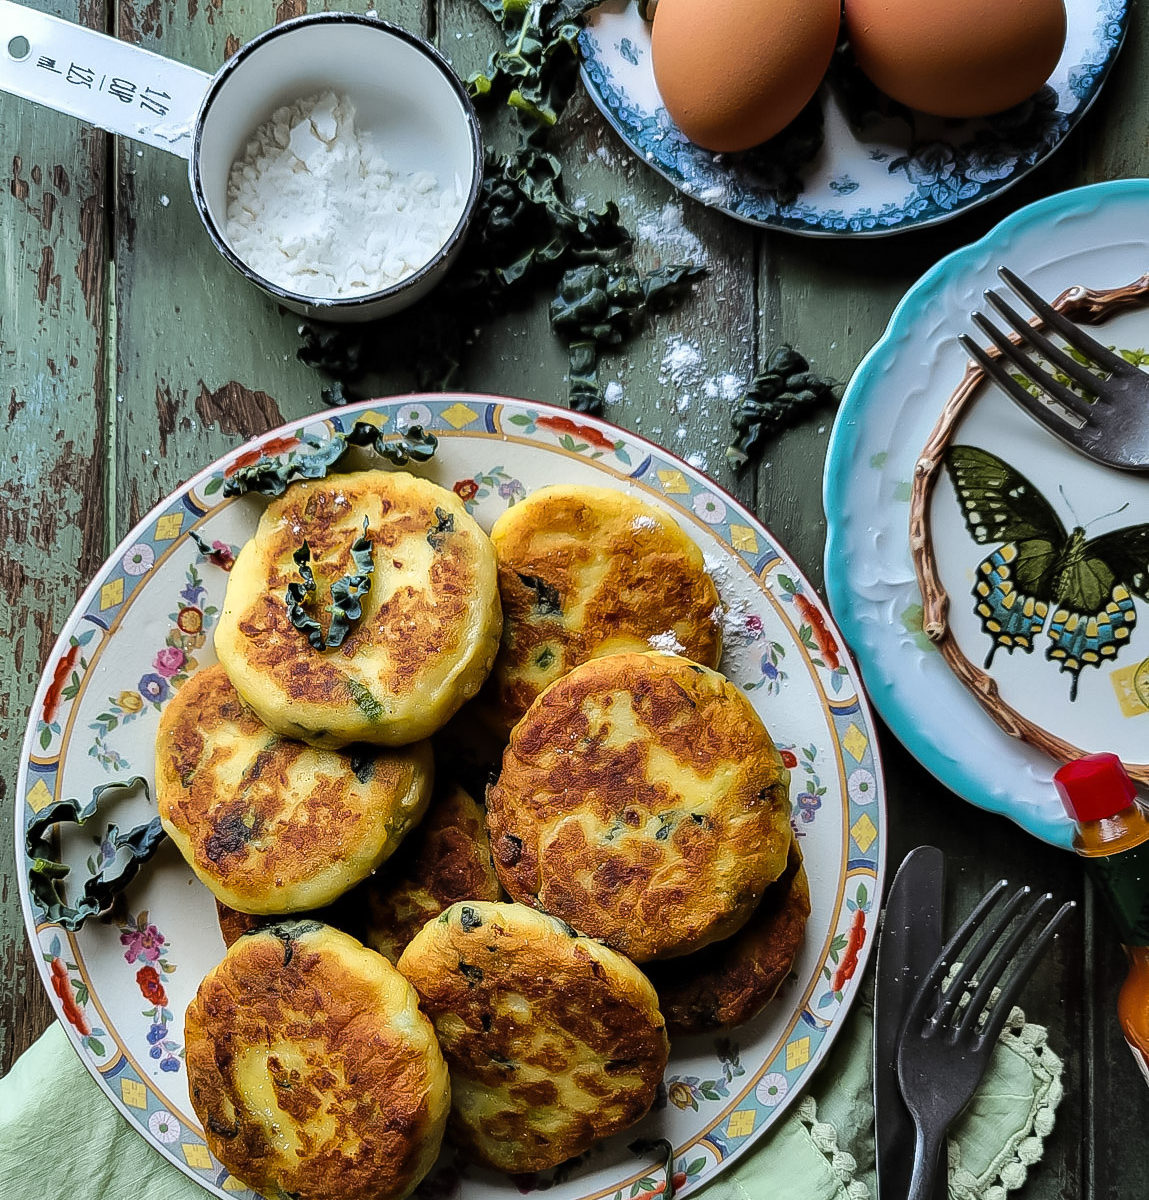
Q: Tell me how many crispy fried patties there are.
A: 8